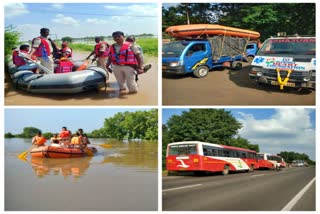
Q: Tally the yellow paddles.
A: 3